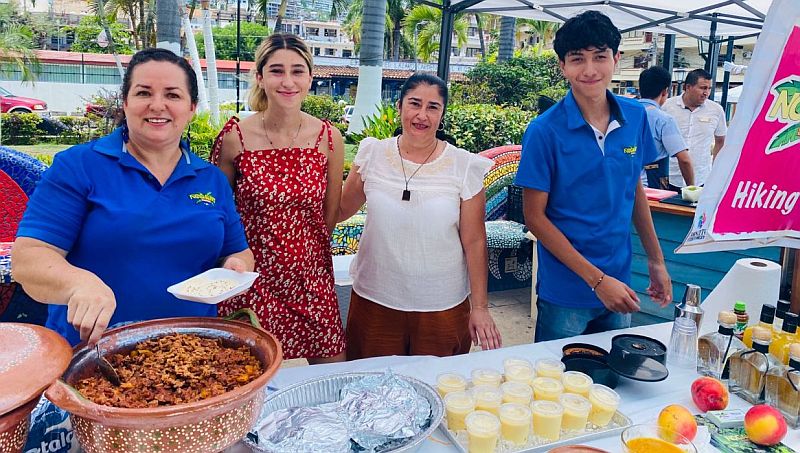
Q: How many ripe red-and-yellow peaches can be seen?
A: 3